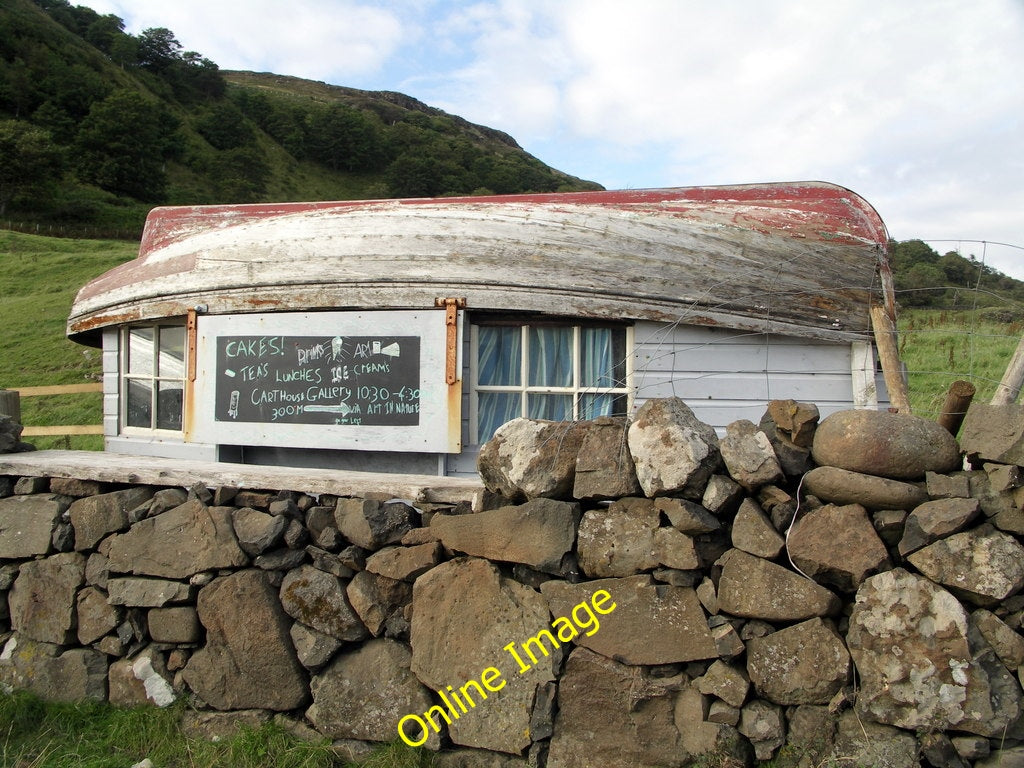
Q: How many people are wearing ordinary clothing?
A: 0